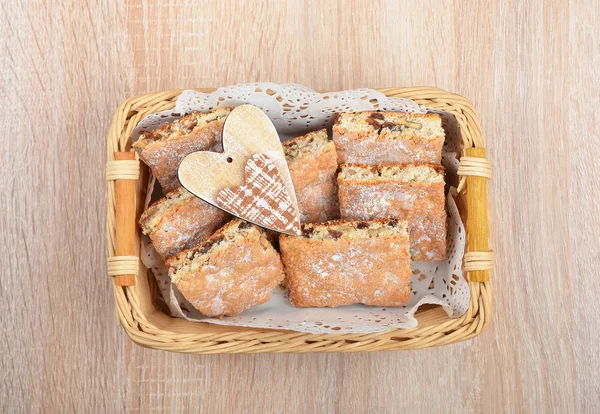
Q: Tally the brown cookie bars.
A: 7